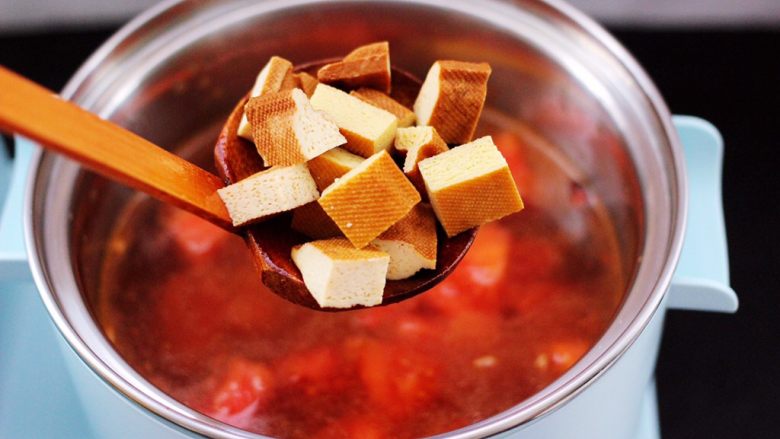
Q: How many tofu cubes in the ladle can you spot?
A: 15